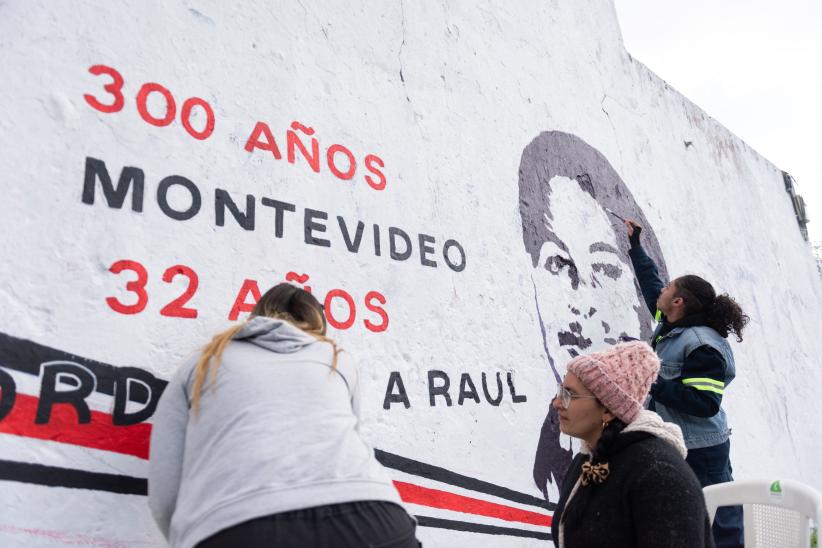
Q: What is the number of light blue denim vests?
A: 1